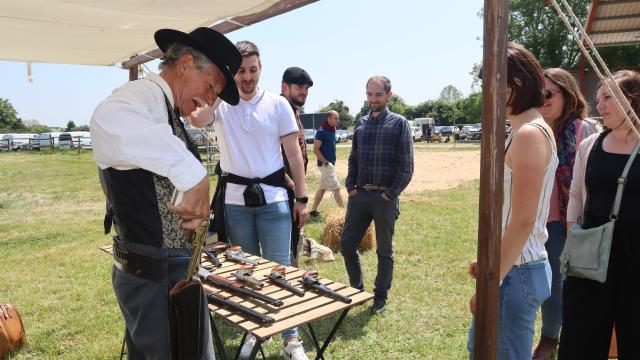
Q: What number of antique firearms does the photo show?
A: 8